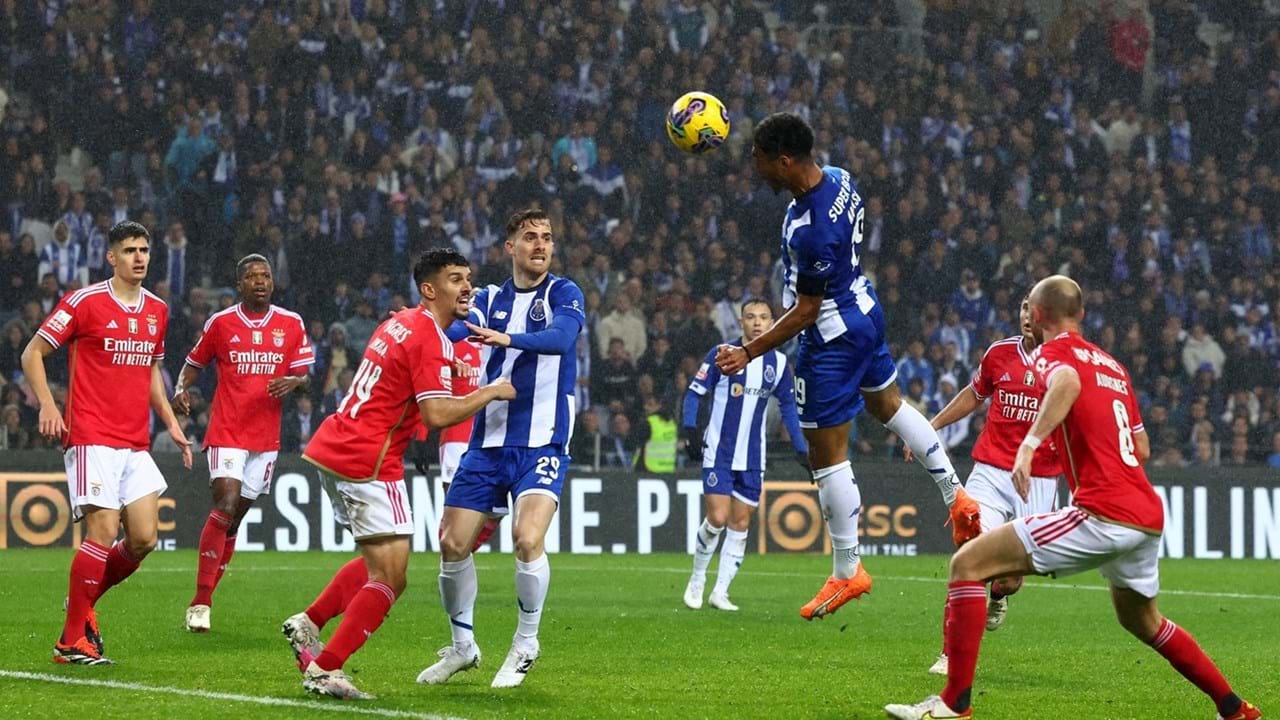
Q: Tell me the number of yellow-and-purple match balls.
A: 1